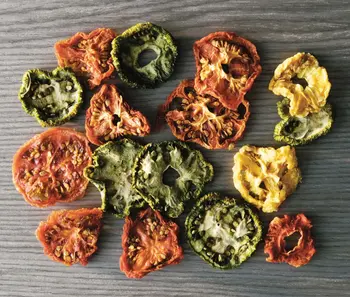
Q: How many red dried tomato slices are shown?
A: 8